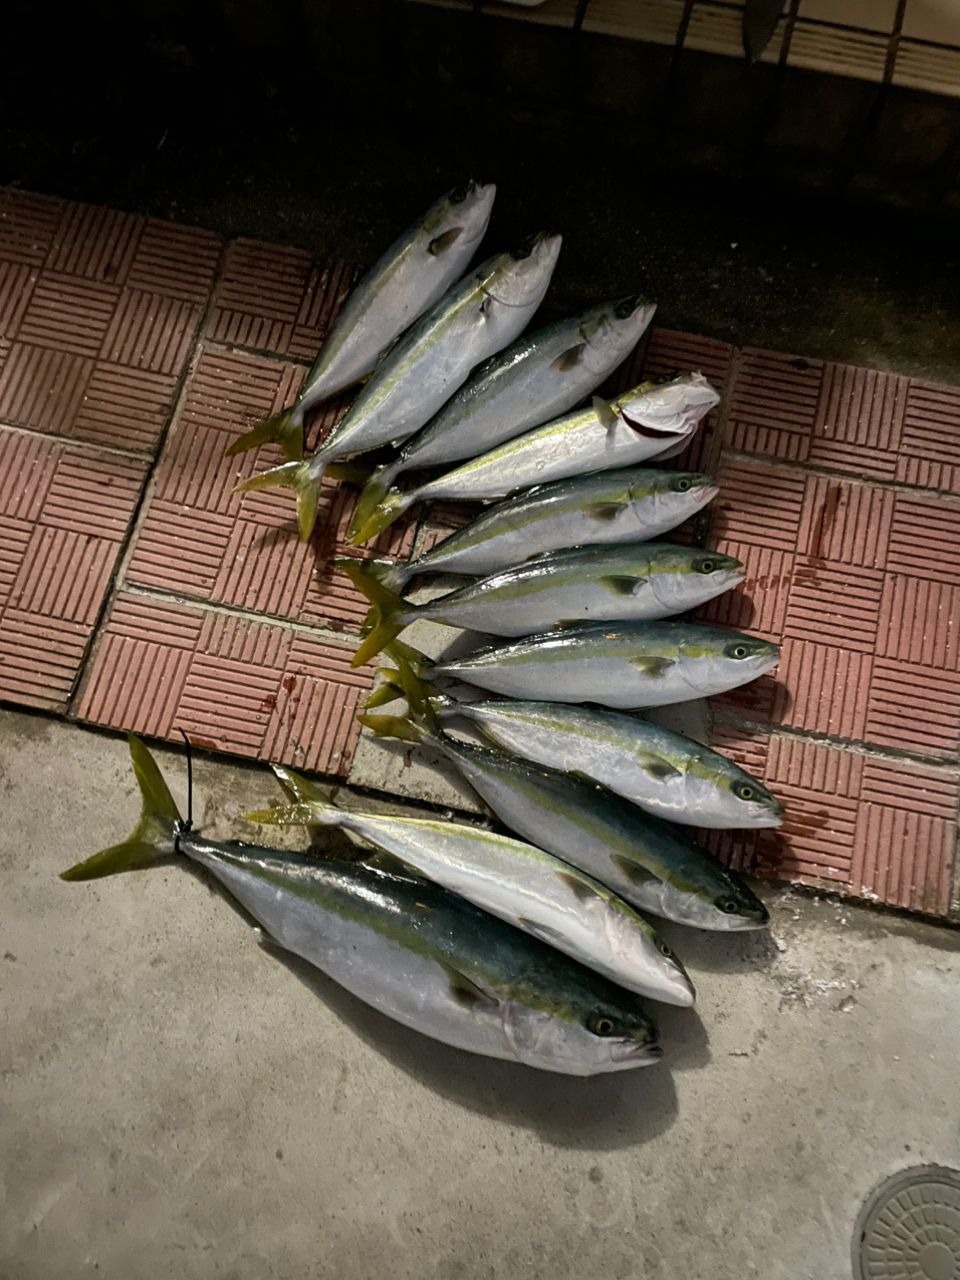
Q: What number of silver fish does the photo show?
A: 11